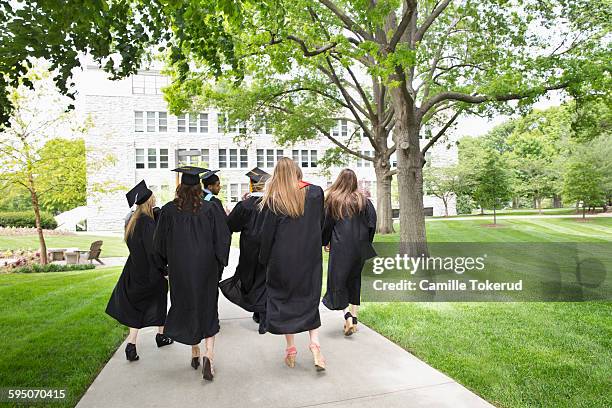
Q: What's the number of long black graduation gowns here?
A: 6